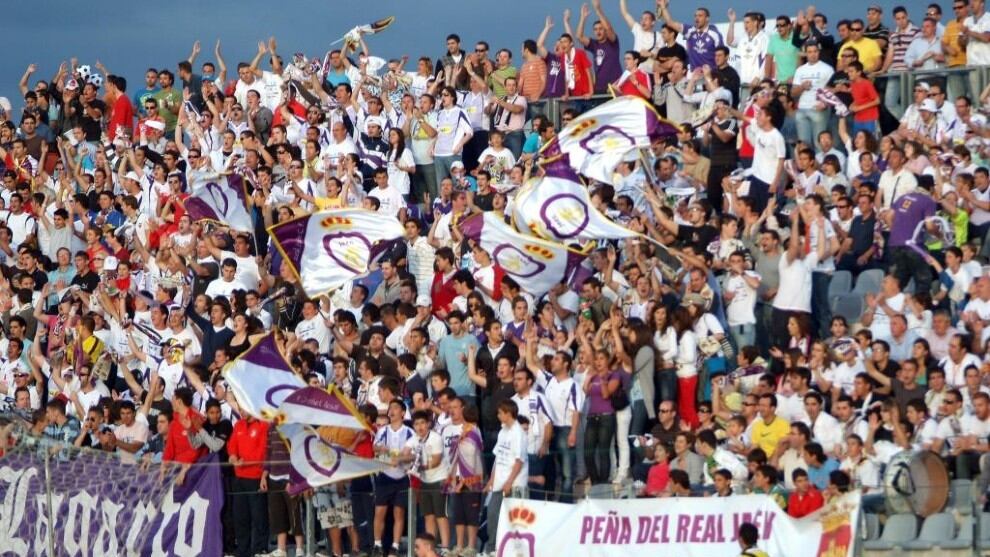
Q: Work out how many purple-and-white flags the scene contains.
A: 7